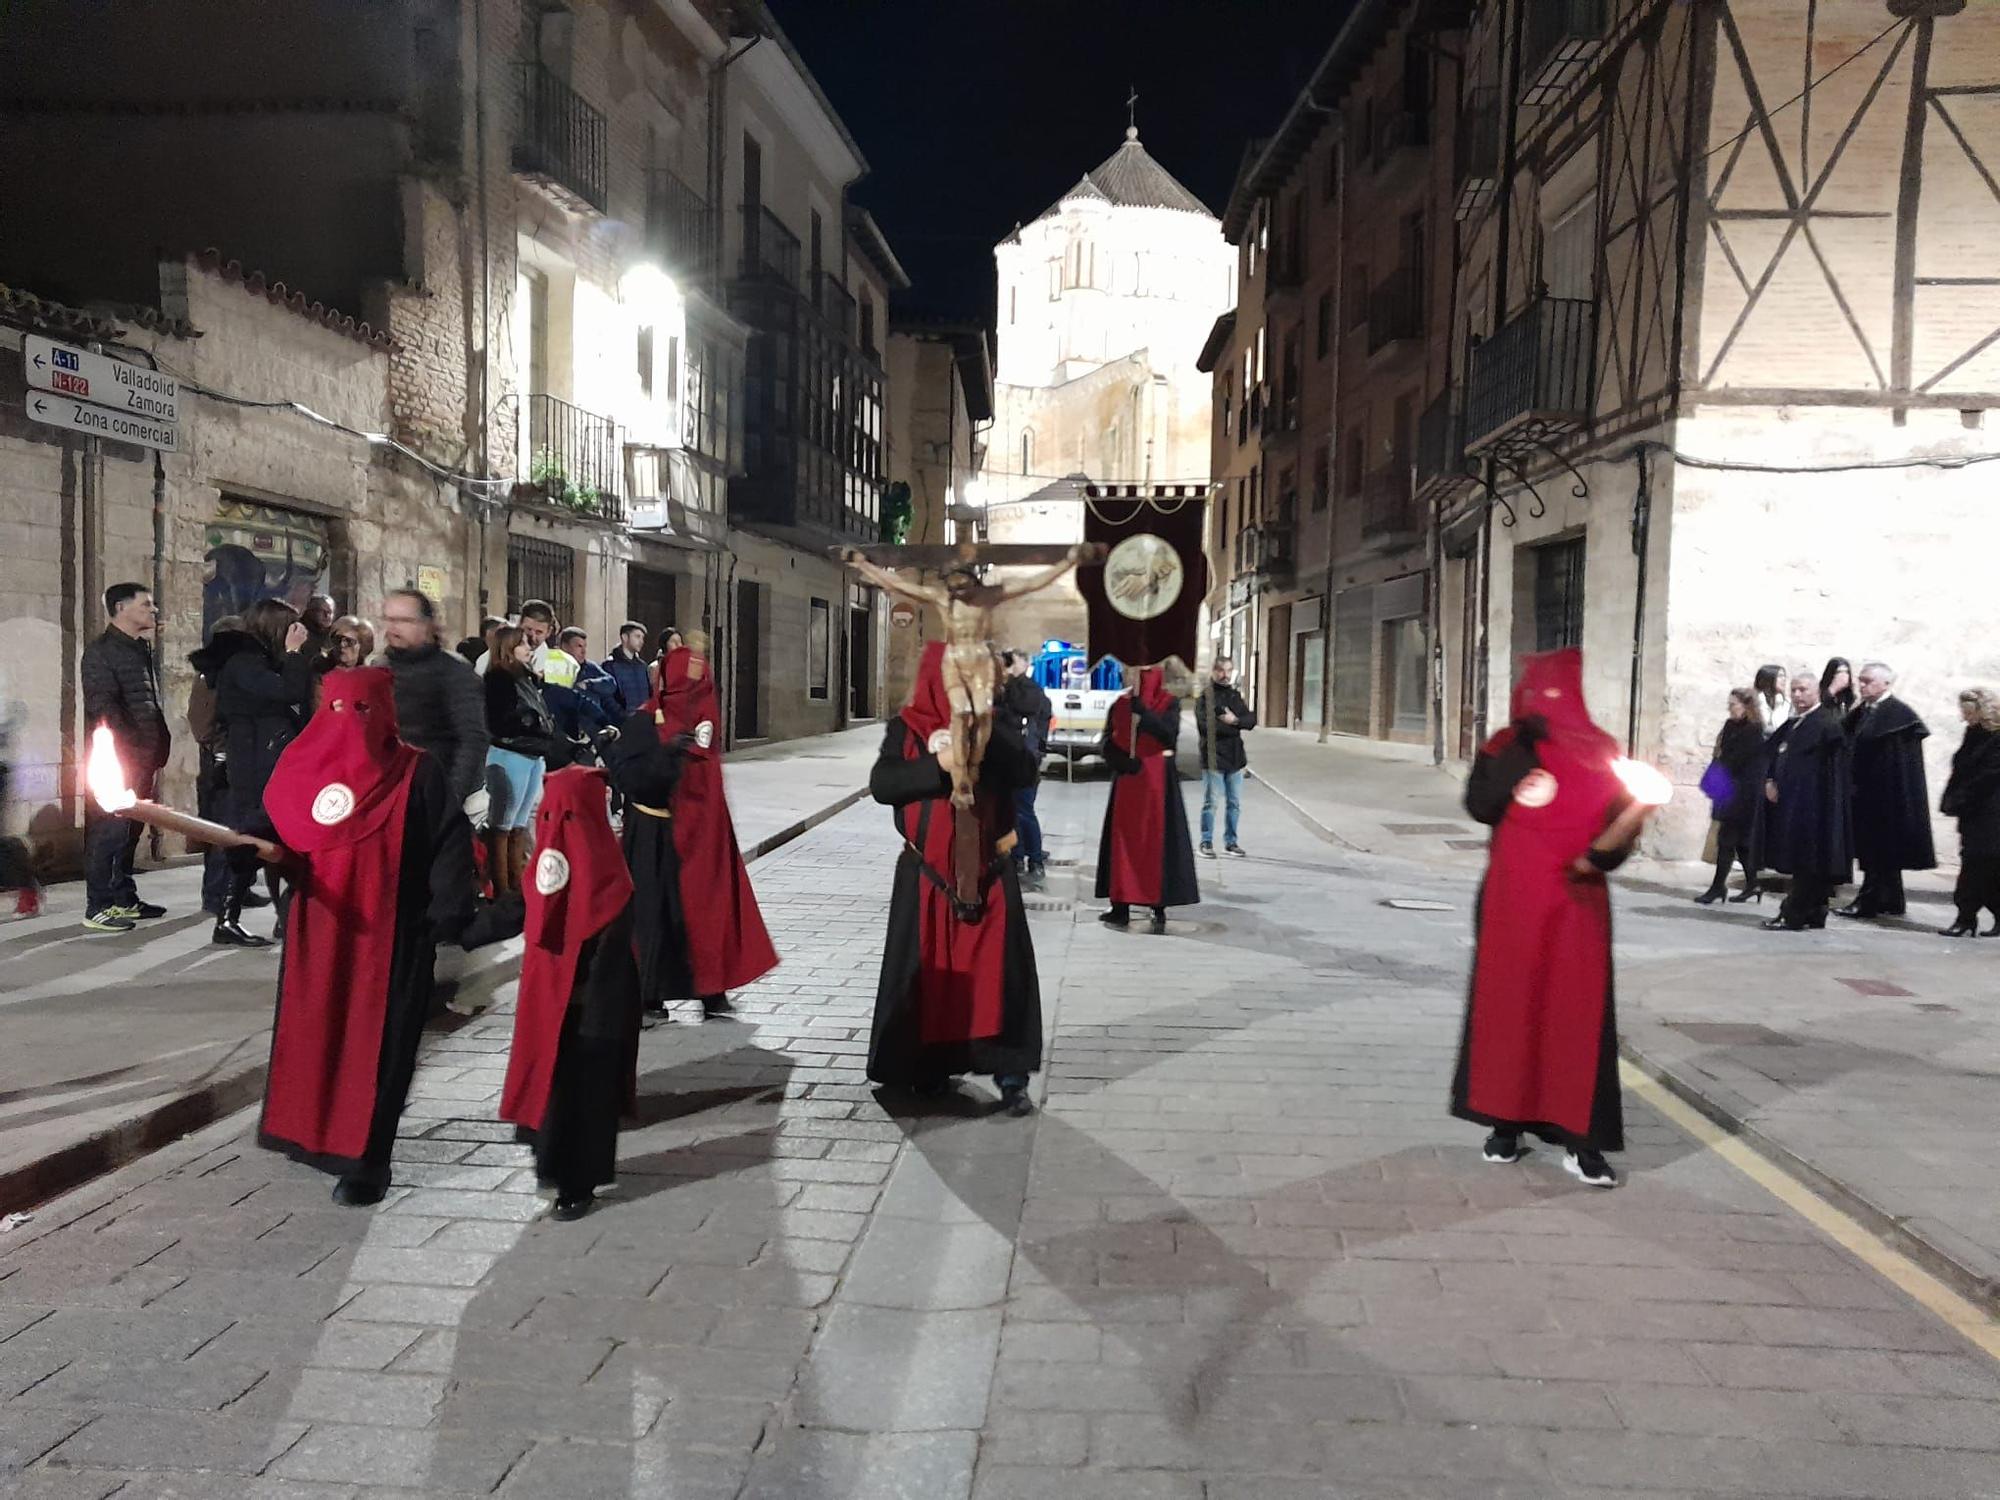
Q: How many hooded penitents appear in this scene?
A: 6